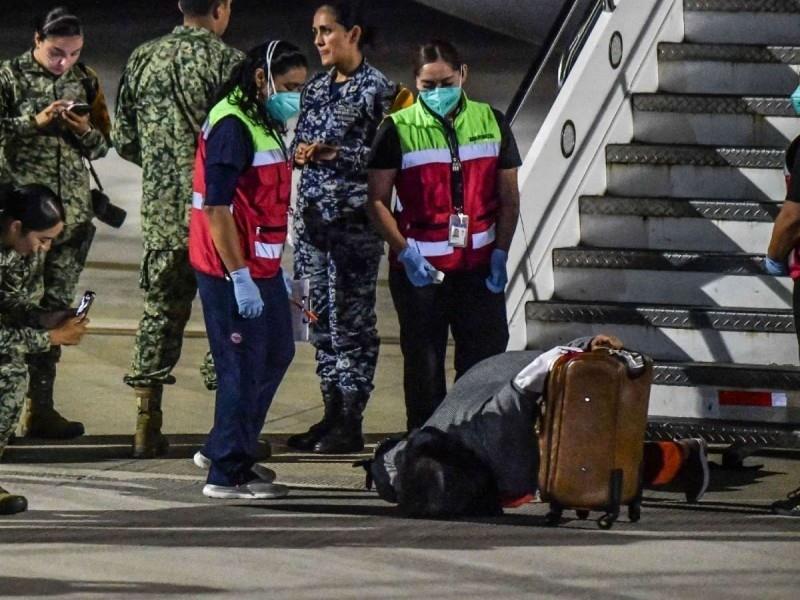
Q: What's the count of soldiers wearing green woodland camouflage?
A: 3